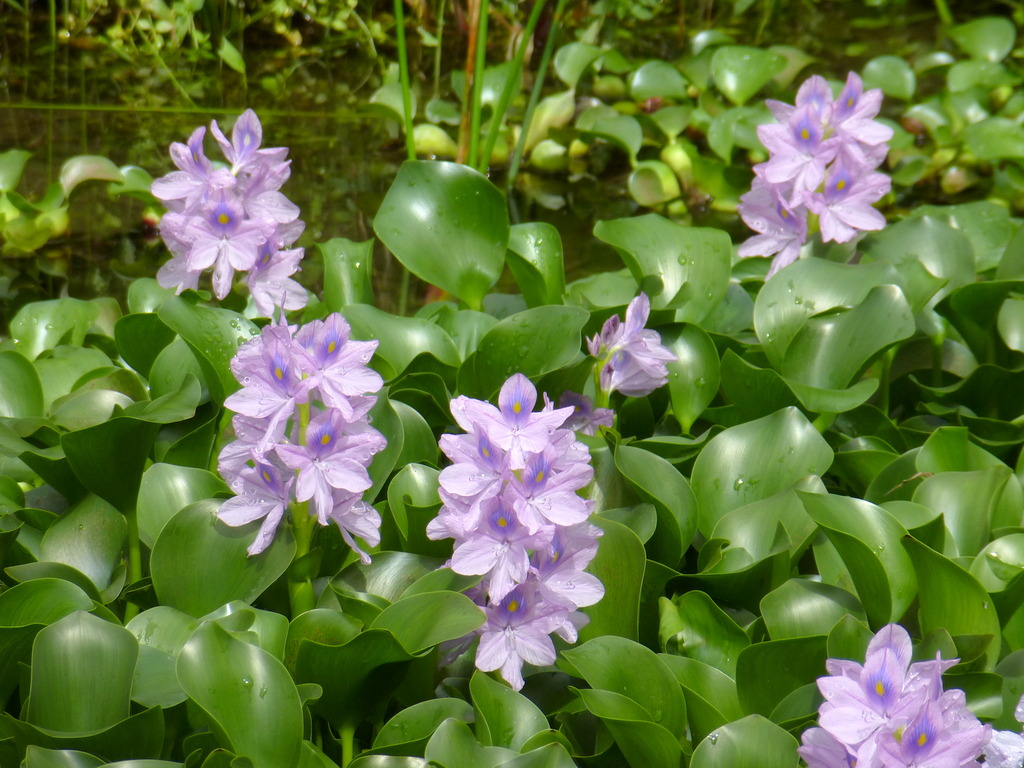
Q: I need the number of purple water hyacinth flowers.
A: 6